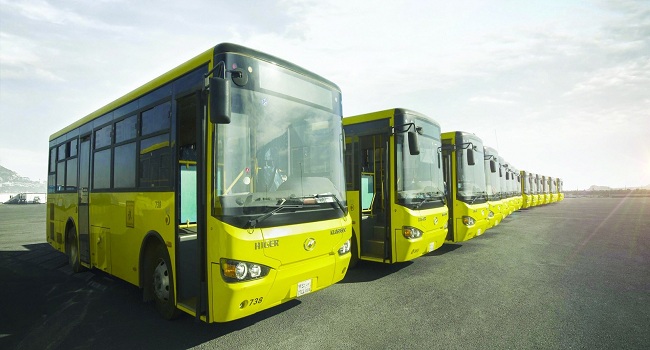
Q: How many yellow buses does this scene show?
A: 14